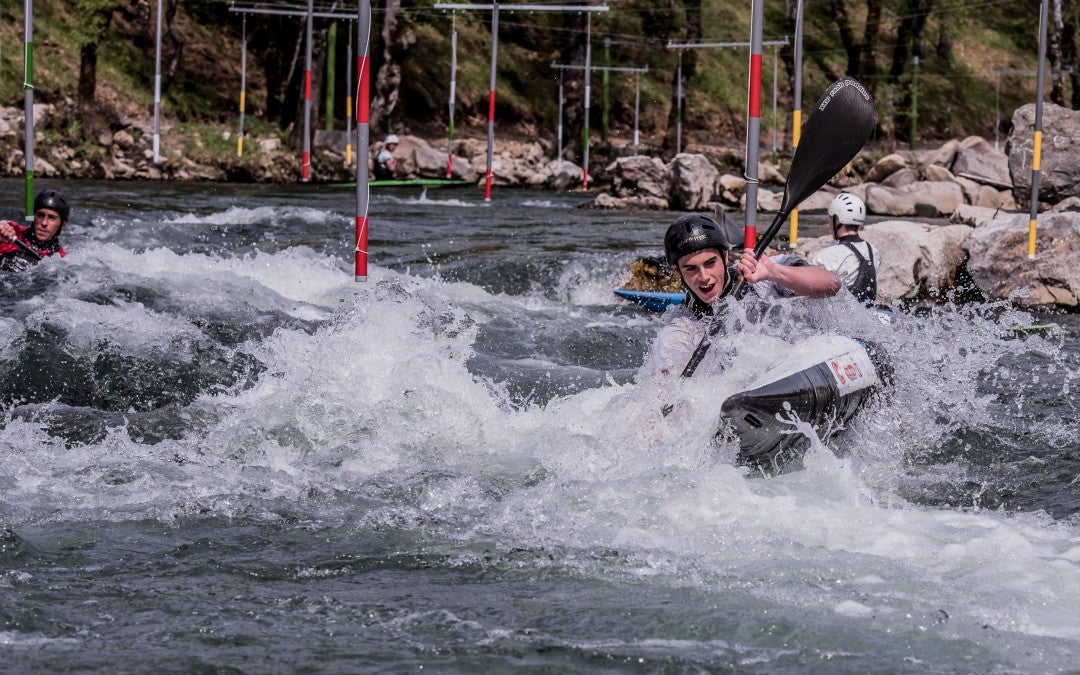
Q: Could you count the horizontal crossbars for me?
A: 5